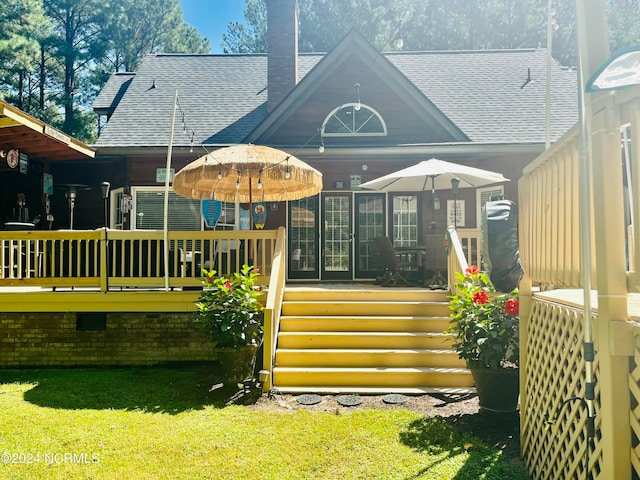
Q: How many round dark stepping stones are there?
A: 3